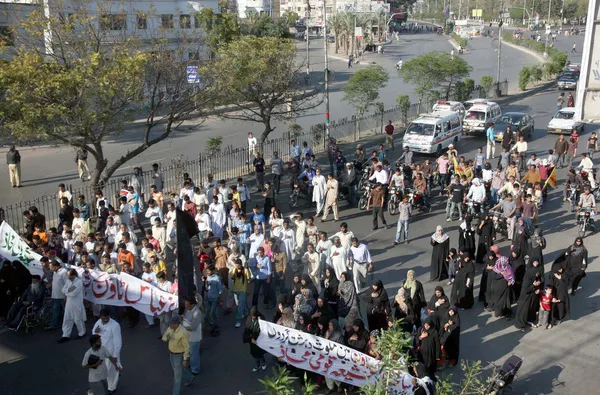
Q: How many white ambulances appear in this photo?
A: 3